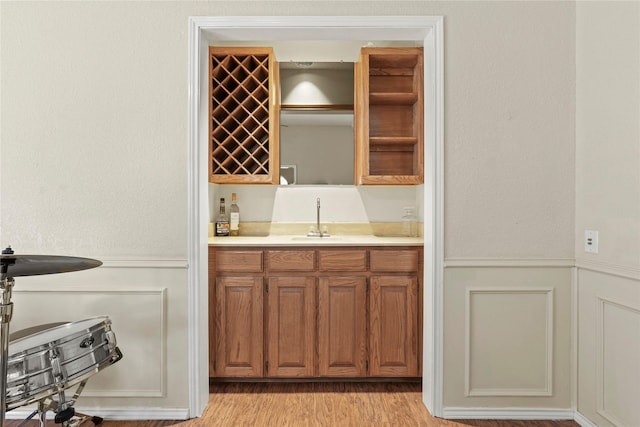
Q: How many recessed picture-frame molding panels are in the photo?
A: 3